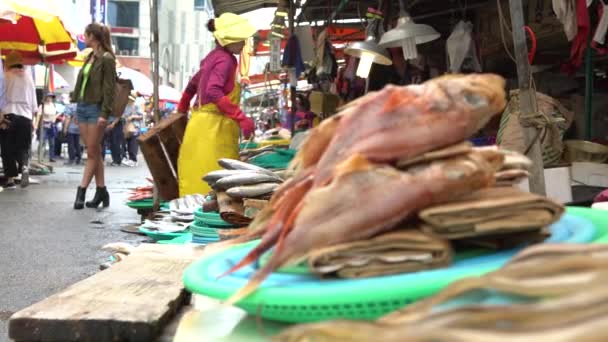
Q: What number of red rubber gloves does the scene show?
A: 2